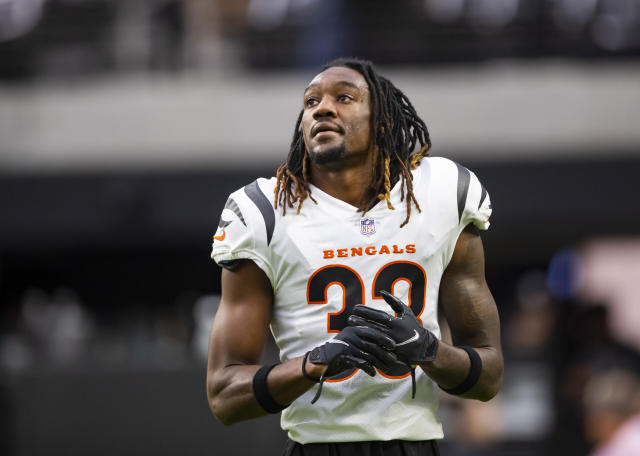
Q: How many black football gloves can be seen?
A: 2